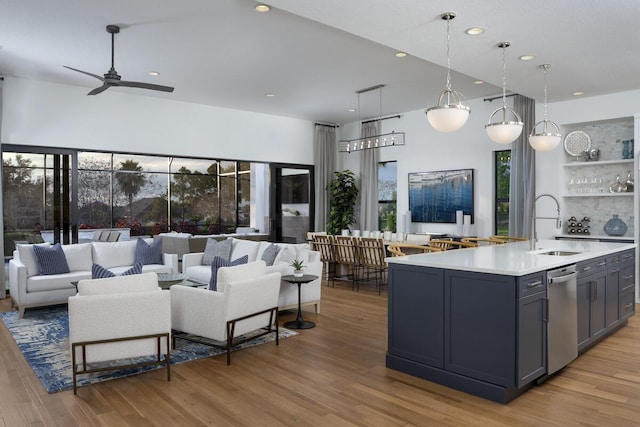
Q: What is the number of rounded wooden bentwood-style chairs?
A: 4